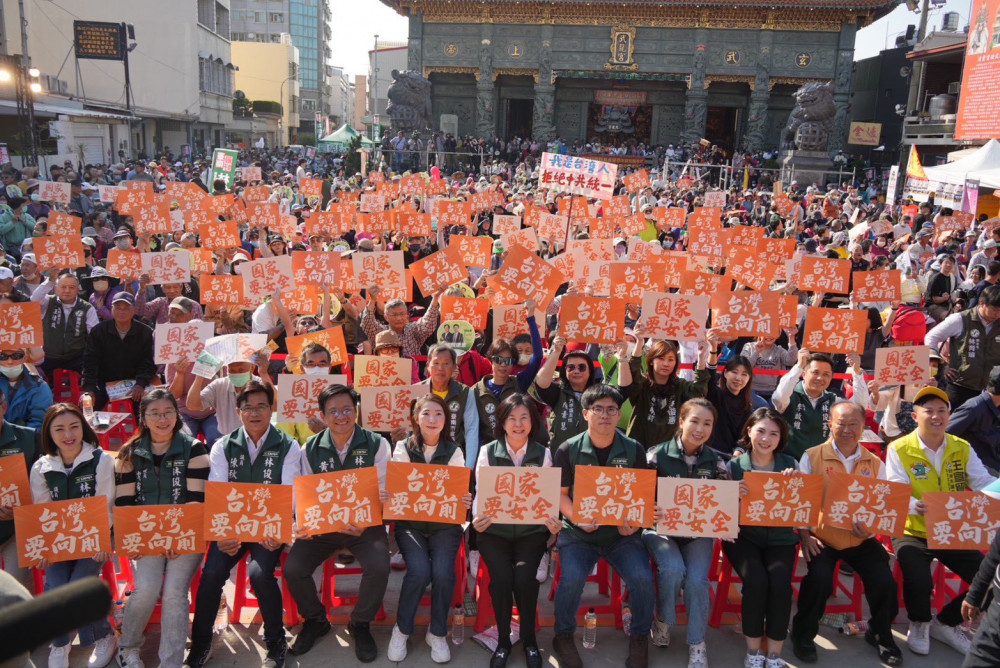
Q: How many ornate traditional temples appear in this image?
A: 1